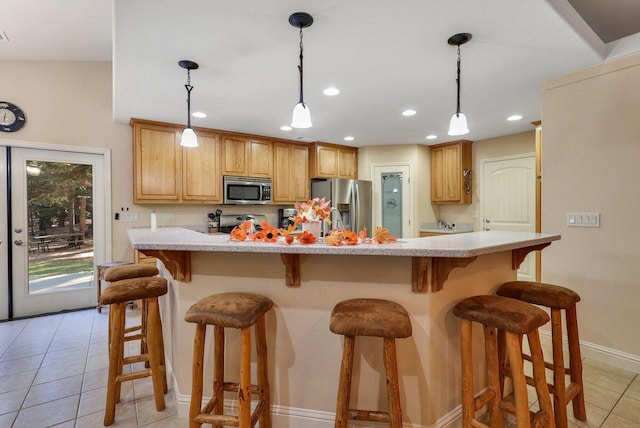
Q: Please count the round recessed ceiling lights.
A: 7